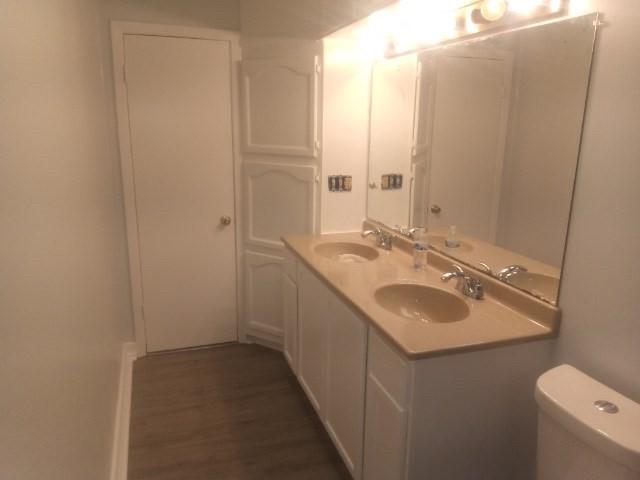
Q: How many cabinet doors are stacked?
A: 3